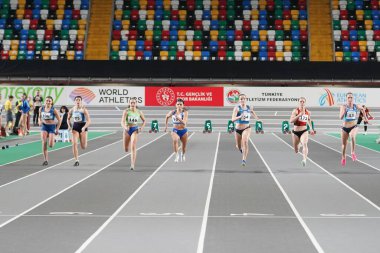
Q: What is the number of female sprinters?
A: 7